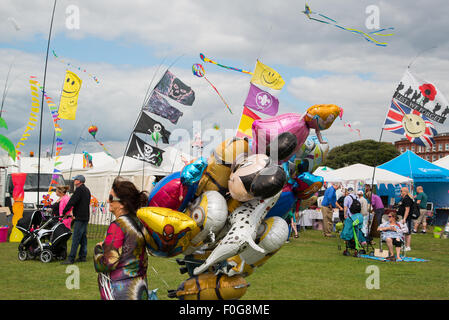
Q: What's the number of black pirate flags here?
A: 2